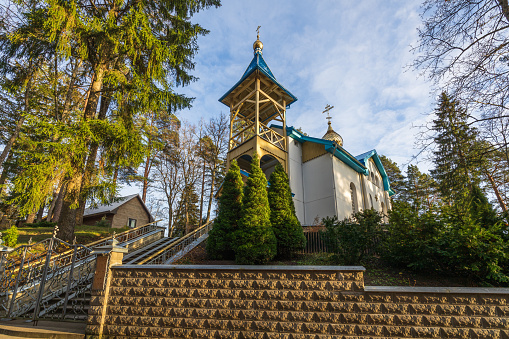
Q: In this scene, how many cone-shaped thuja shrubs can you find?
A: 3